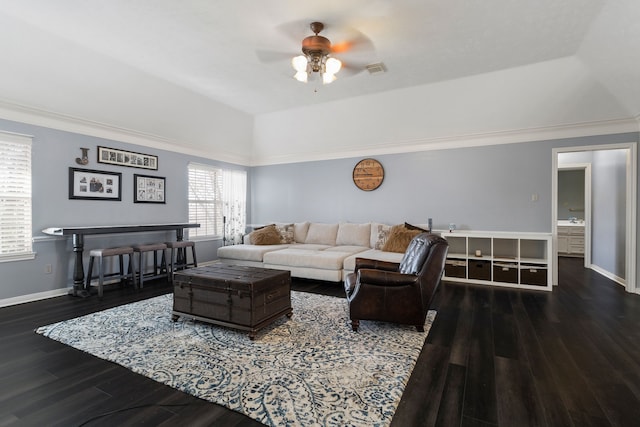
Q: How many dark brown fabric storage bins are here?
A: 4